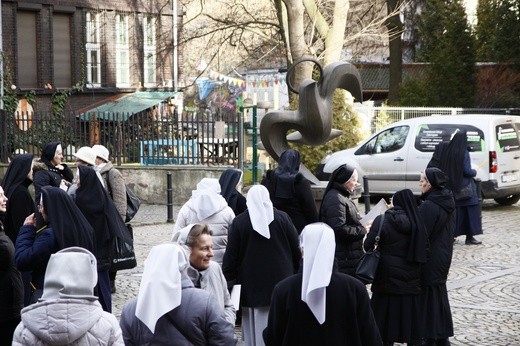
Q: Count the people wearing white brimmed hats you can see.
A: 2